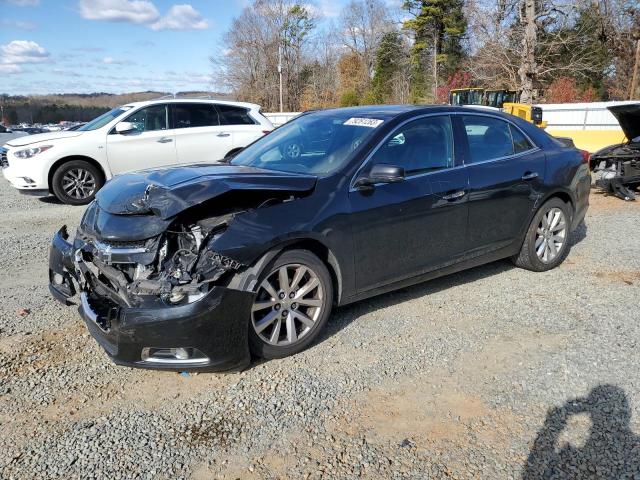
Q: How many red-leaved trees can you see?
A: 2